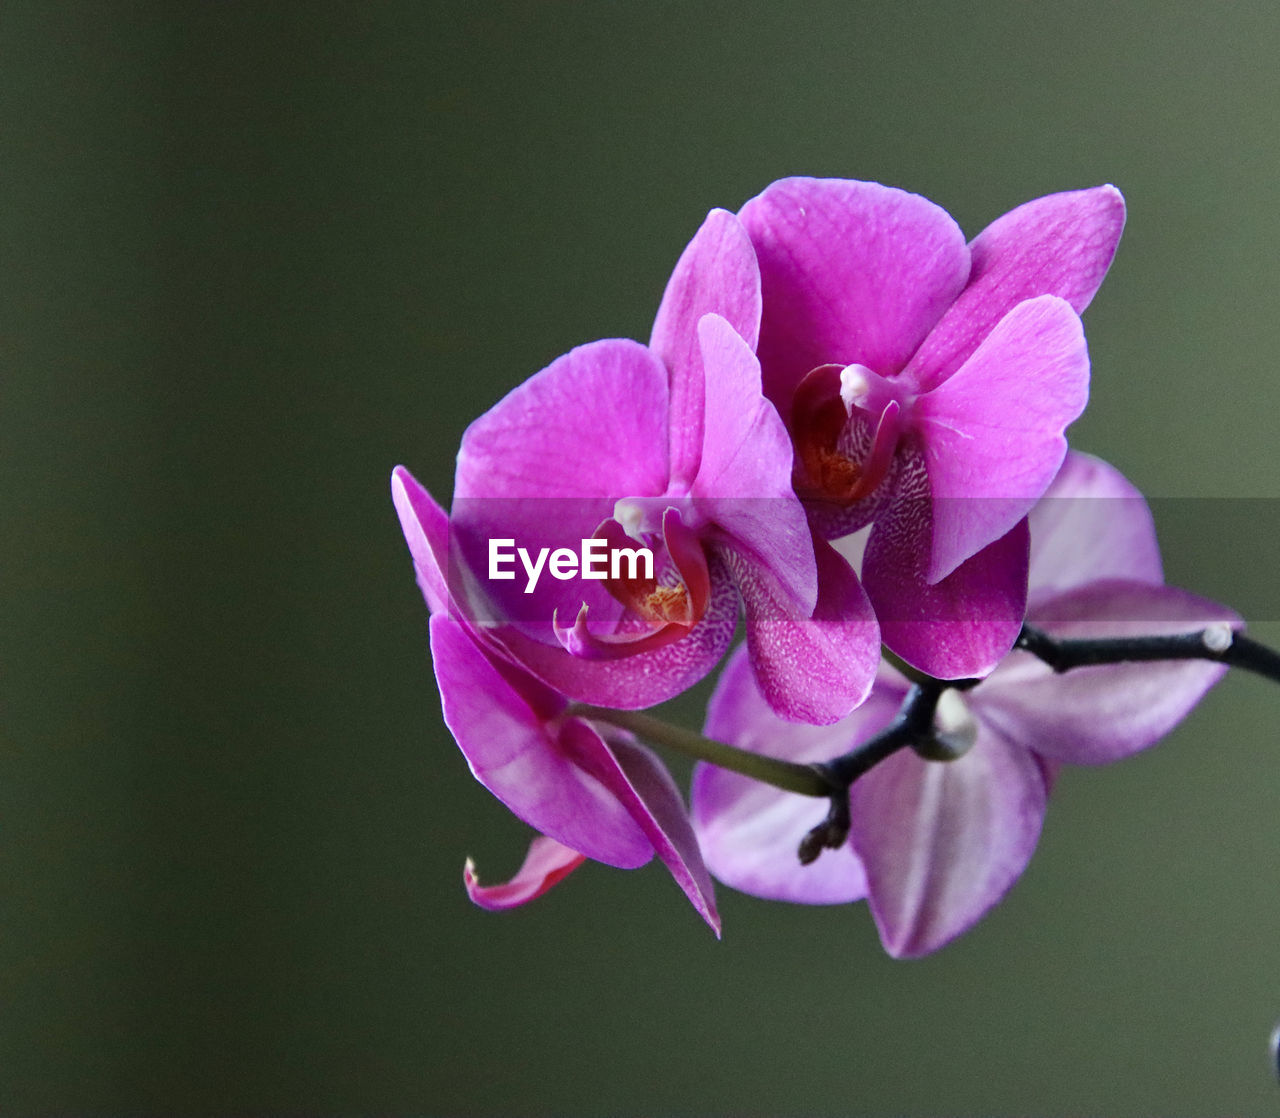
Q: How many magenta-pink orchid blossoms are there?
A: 4